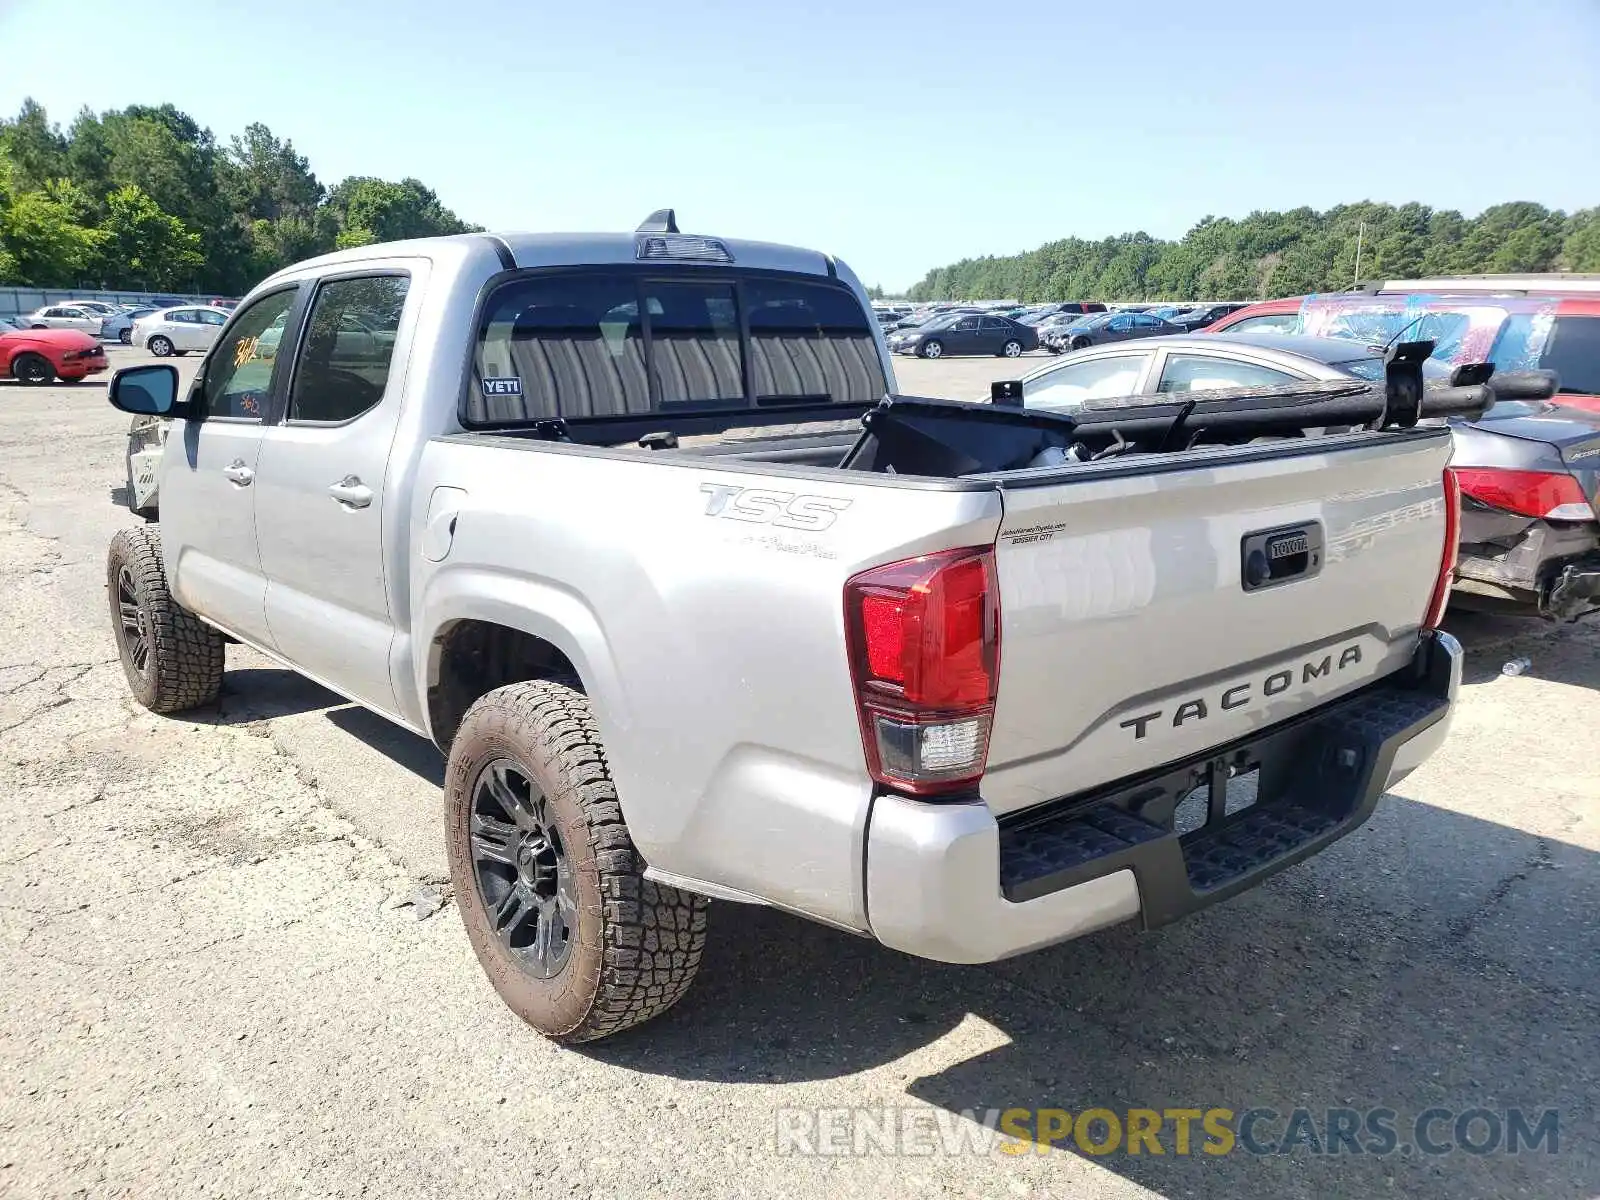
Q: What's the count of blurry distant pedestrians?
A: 0